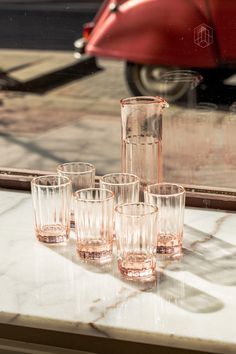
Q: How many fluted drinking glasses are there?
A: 6